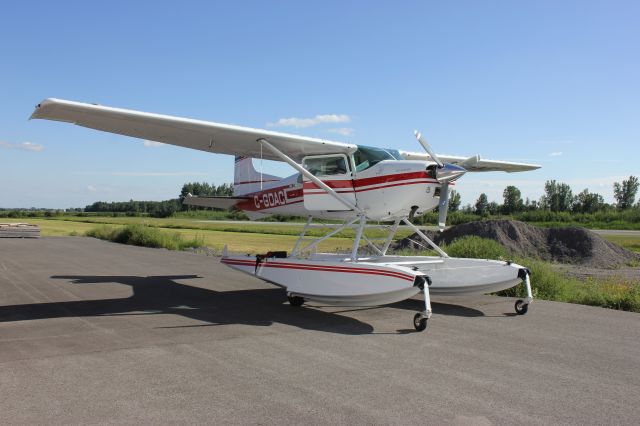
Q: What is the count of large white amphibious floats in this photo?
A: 2